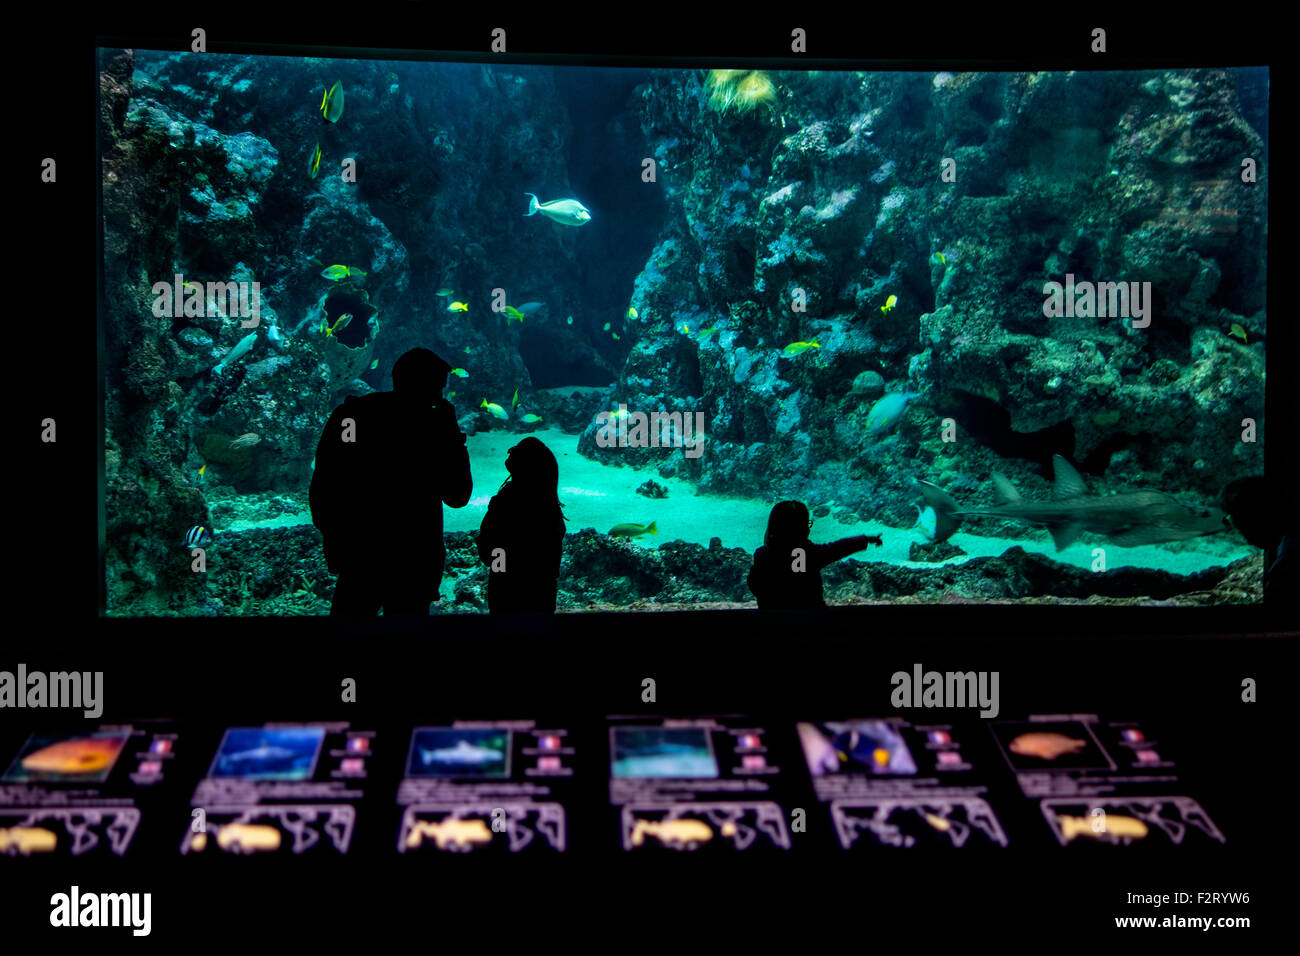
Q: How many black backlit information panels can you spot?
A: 6